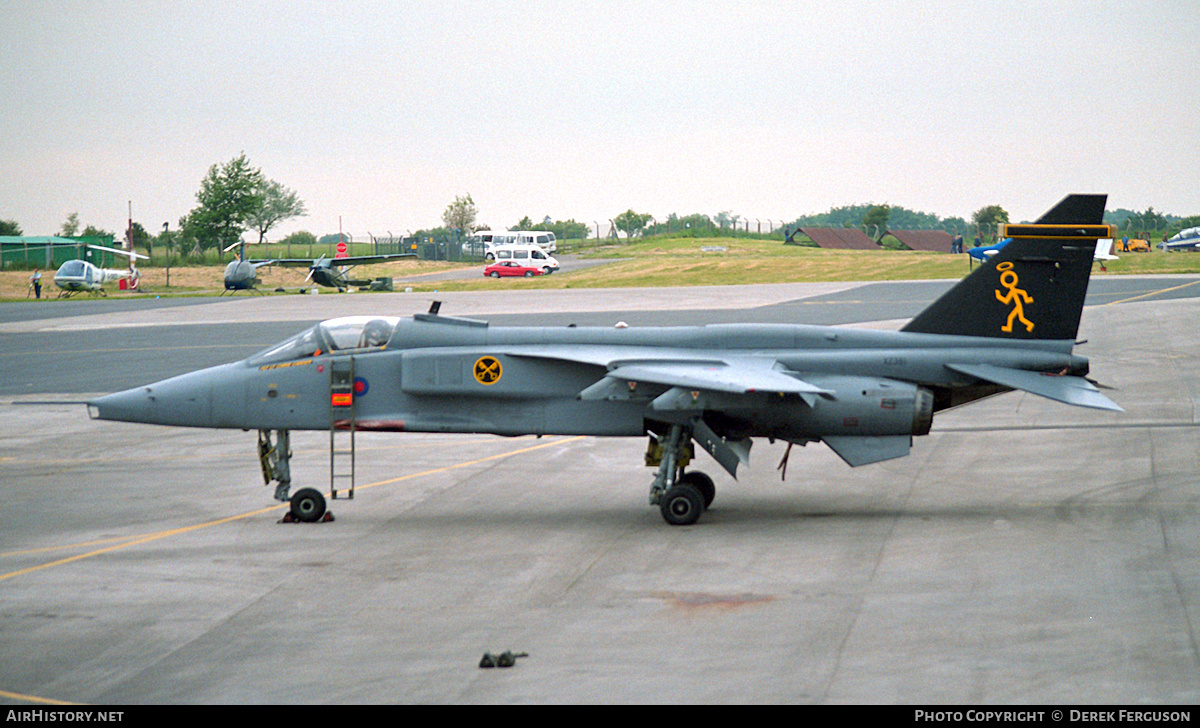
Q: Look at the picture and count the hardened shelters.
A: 2